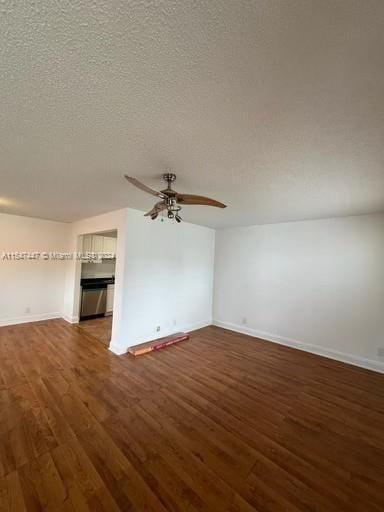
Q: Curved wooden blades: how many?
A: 3